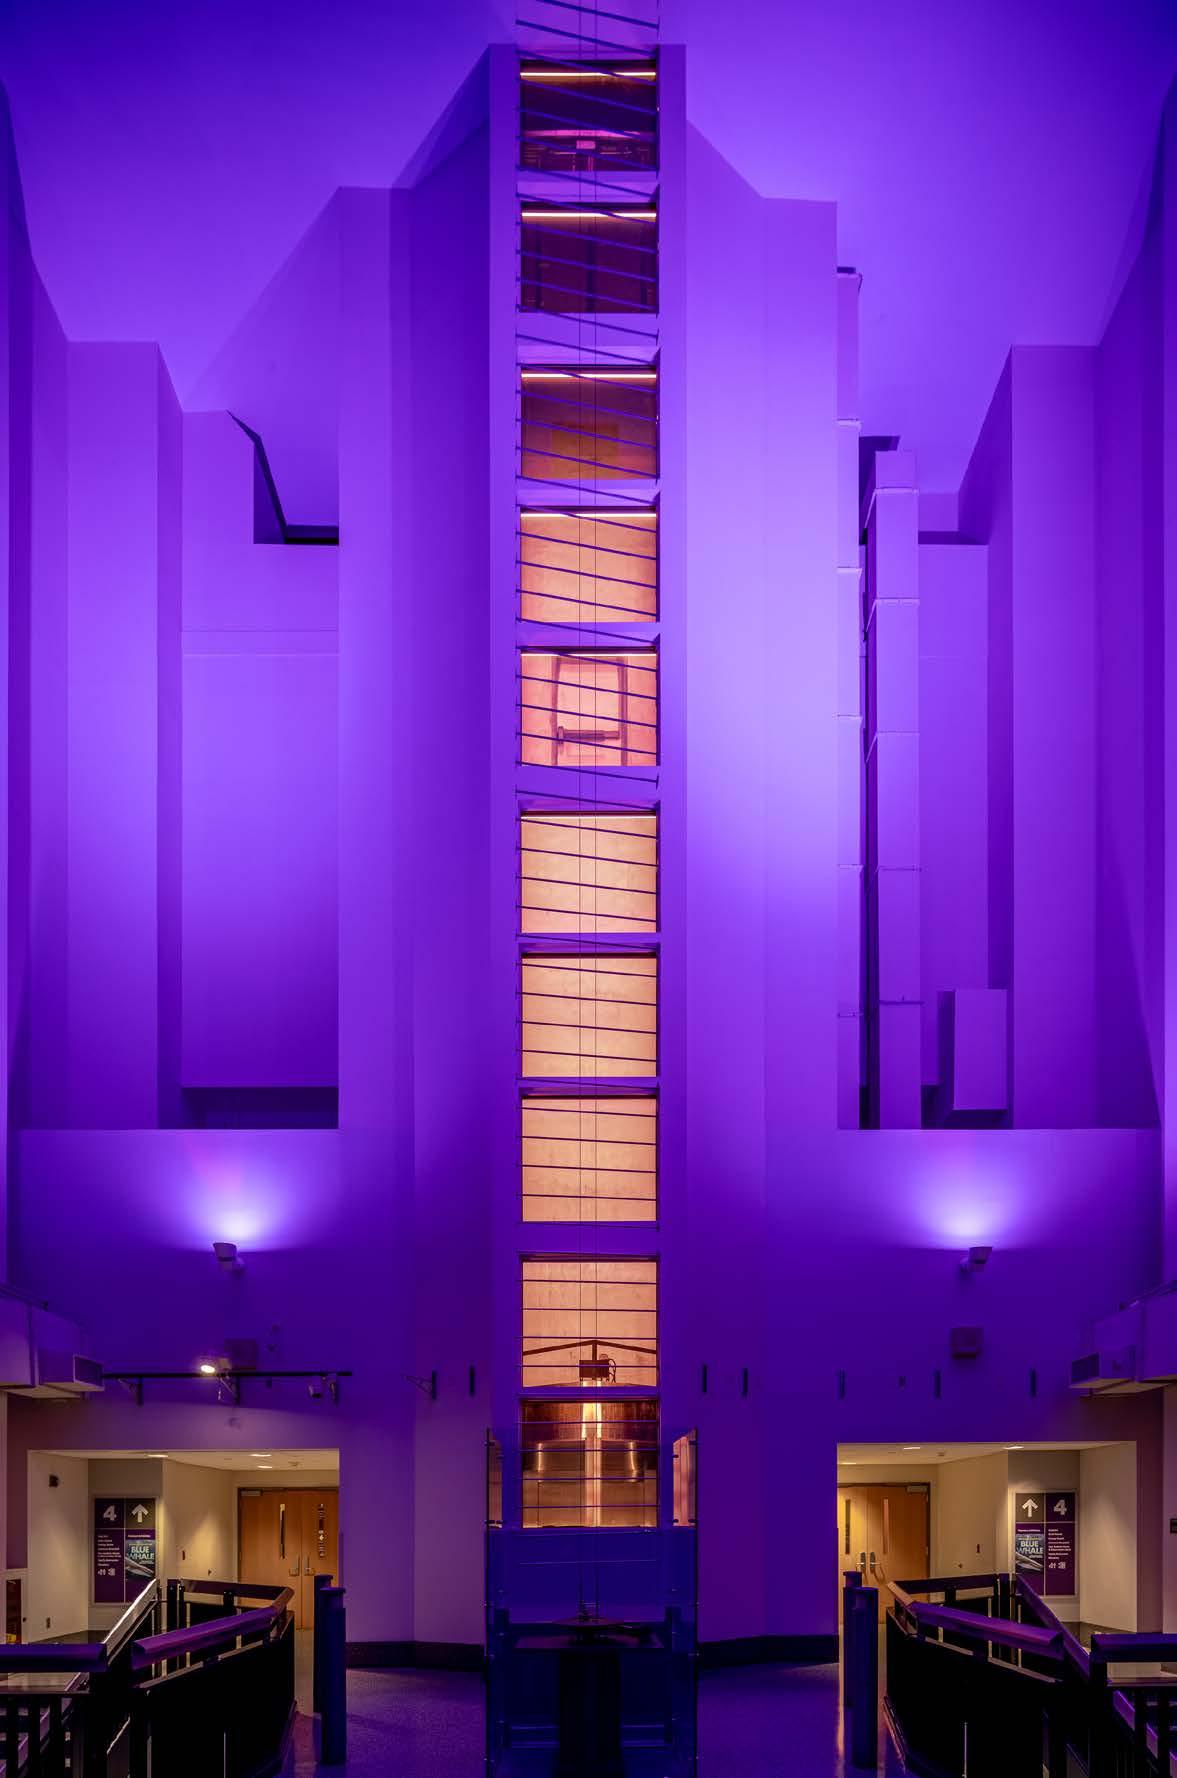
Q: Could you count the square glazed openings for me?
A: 10